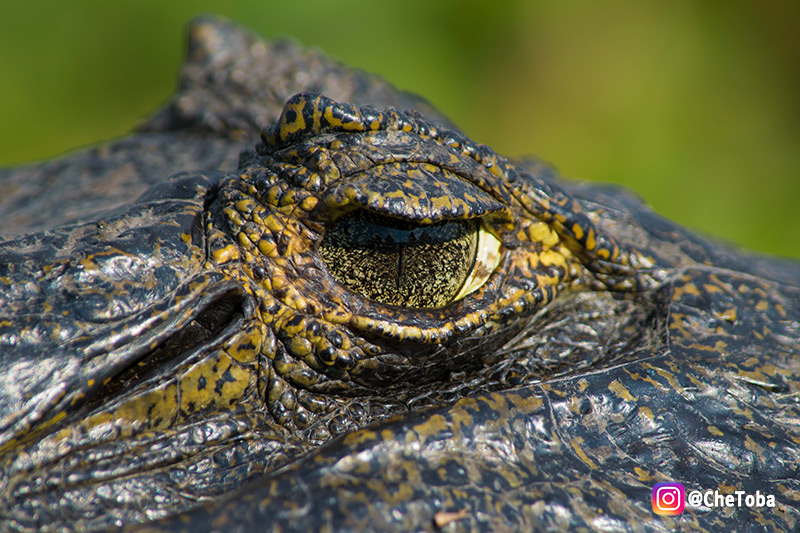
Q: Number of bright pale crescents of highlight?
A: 1